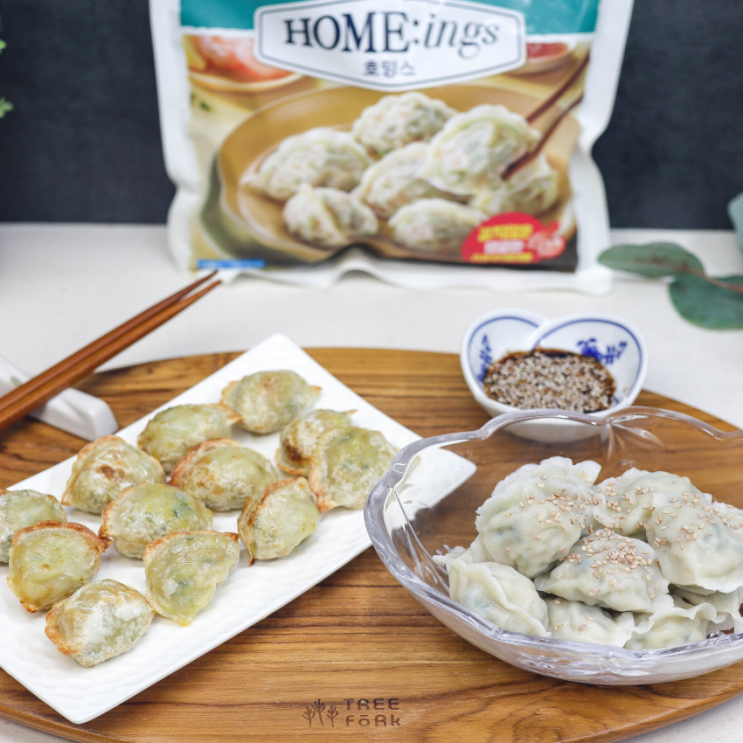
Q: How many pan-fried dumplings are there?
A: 12